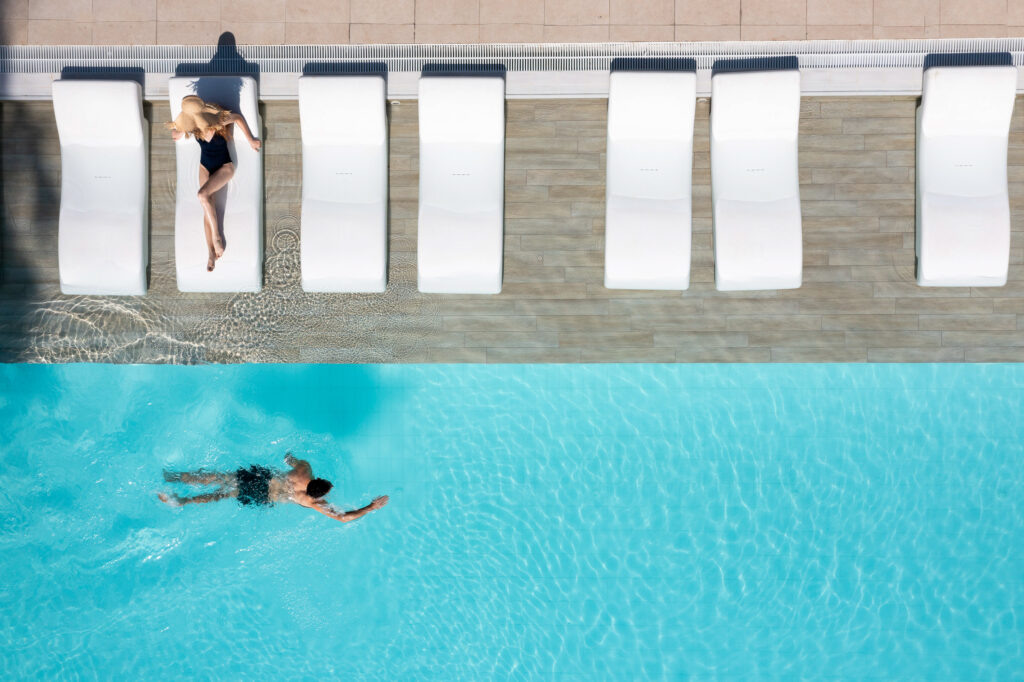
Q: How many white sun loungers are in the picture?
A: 7